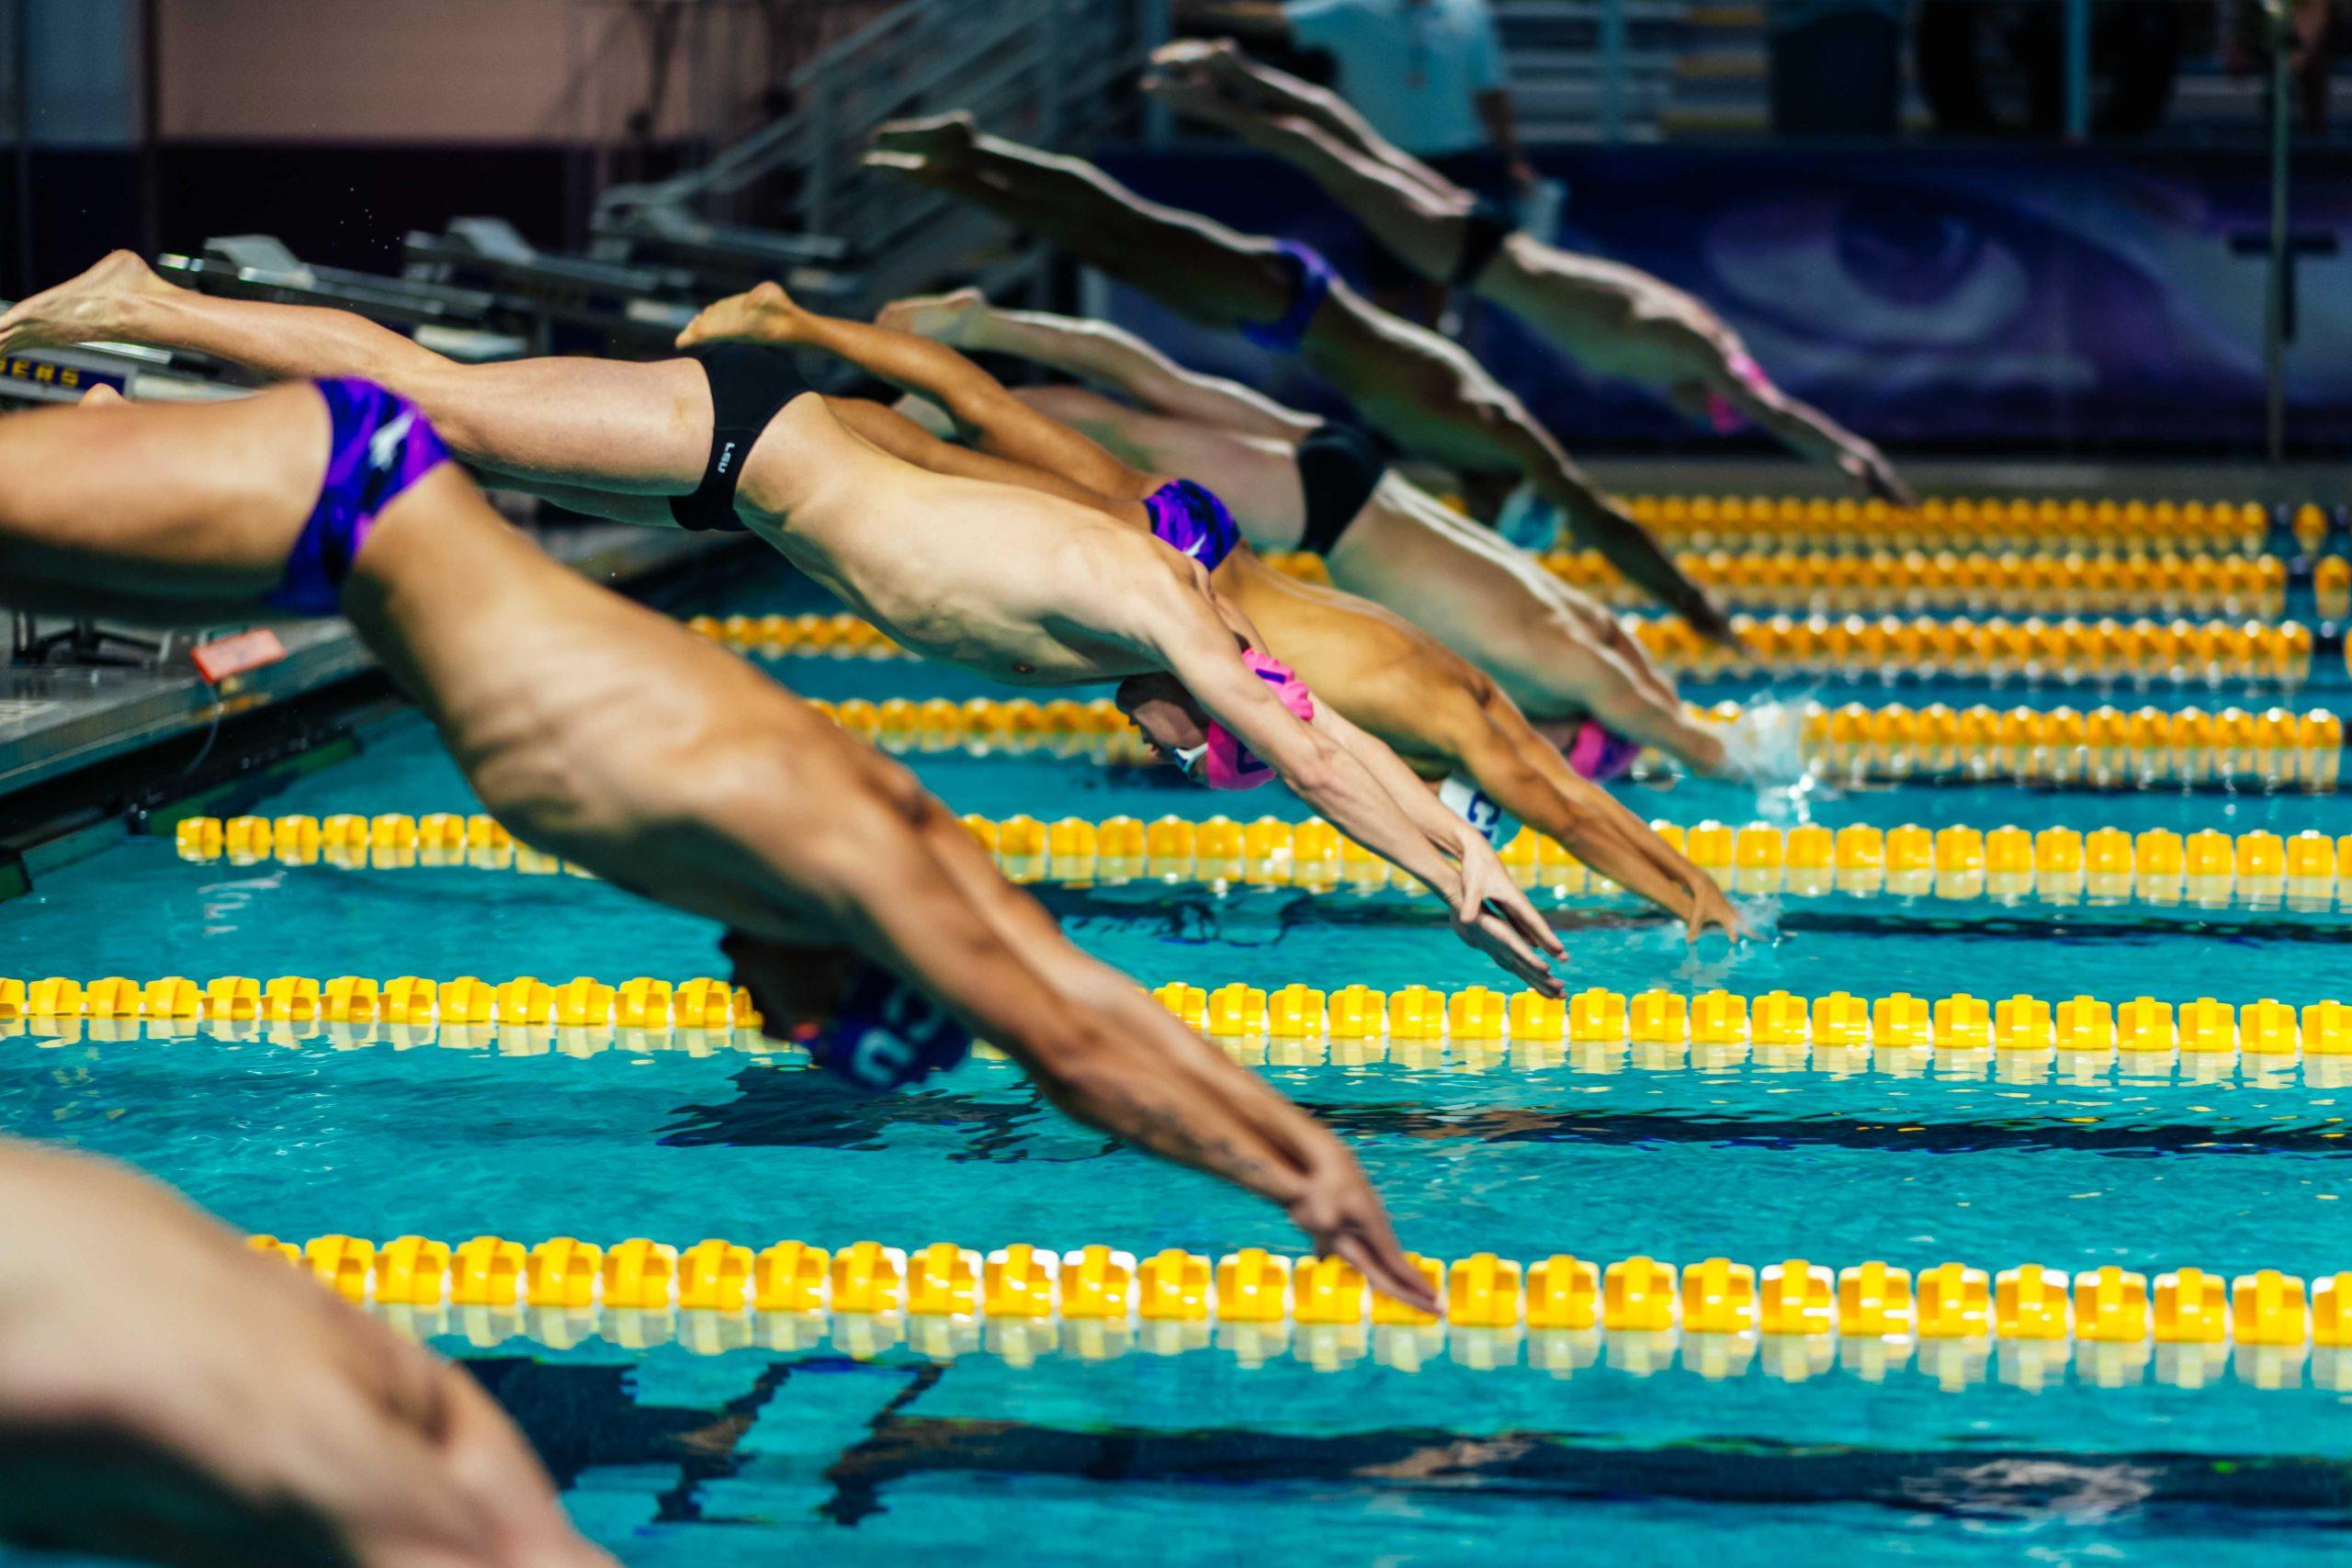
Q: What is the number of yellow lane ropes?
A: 7